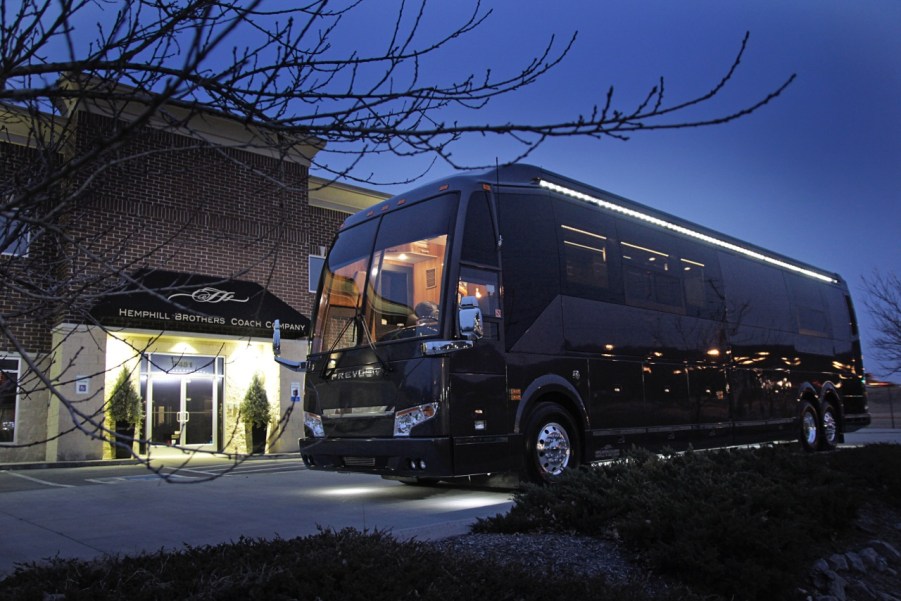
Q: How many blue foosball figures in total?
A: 0